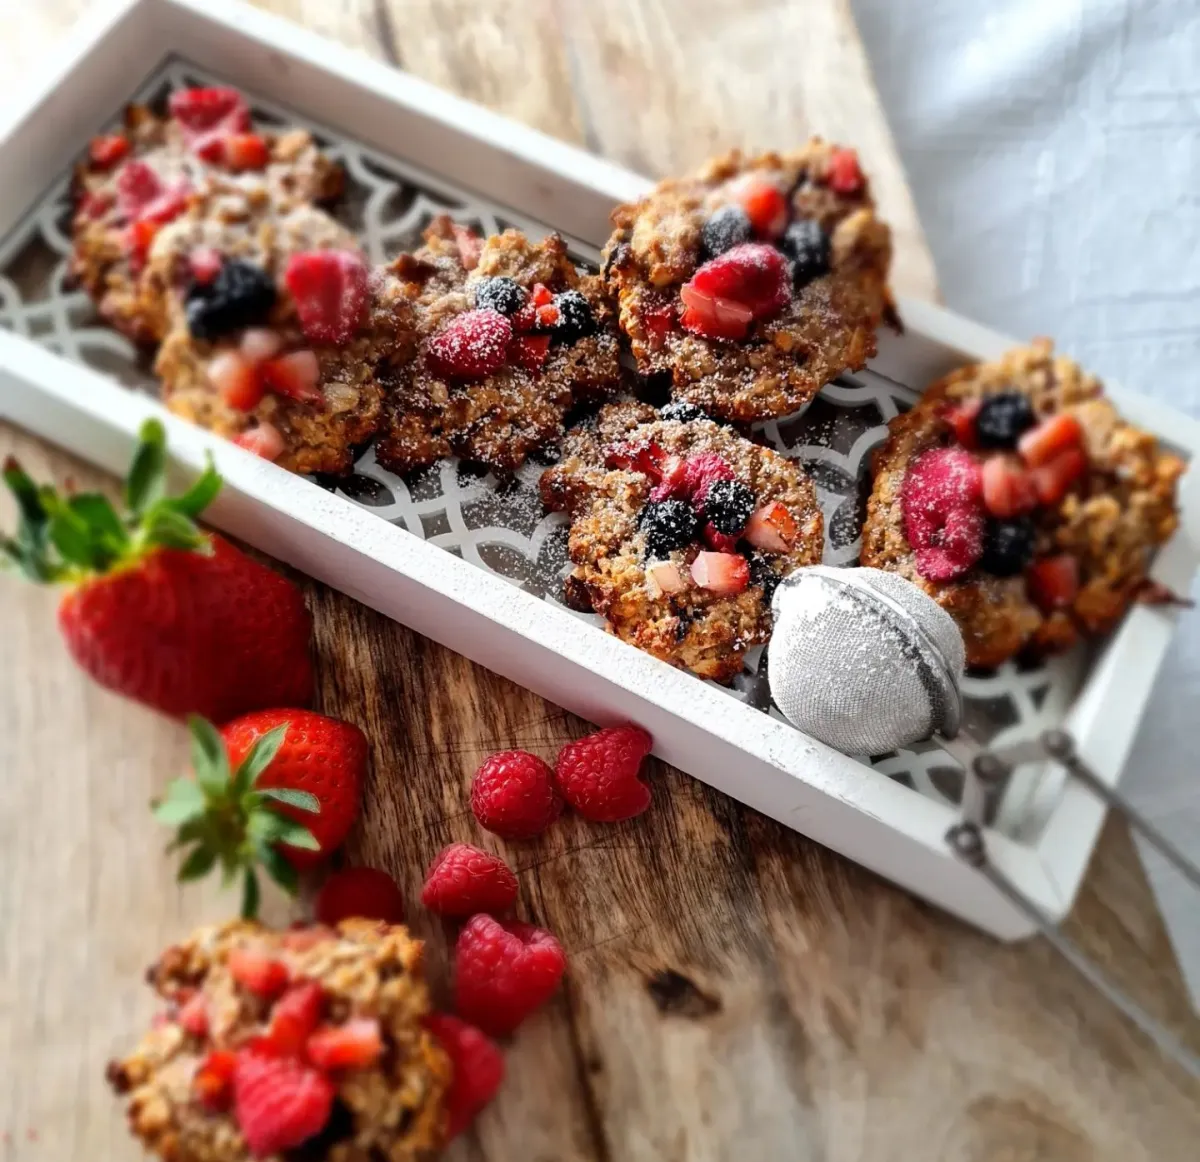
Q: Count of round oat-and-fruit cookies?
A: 7